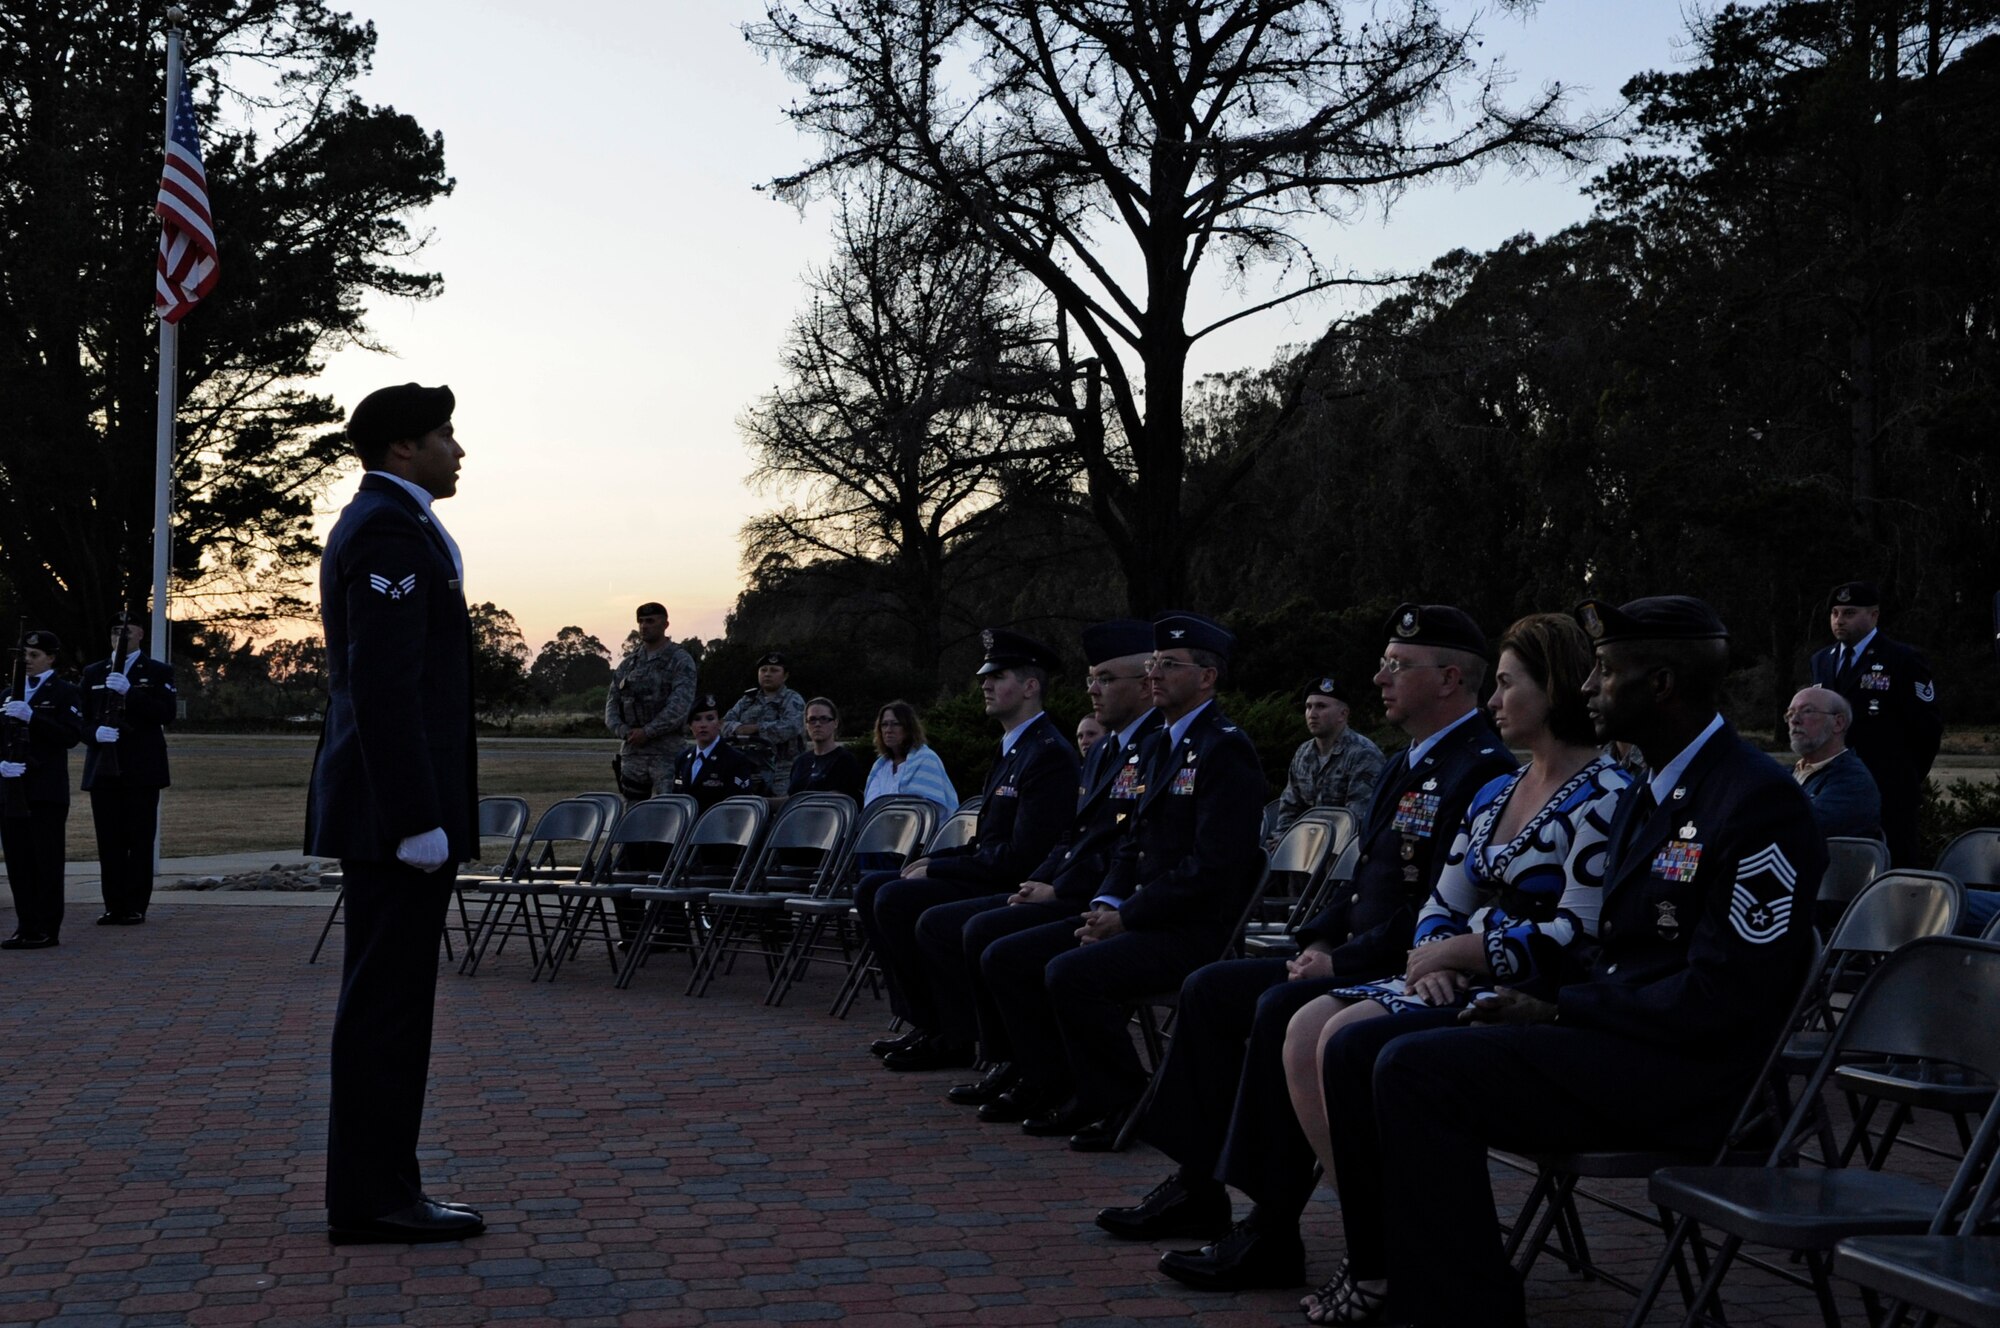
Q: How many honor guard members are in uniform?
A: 3